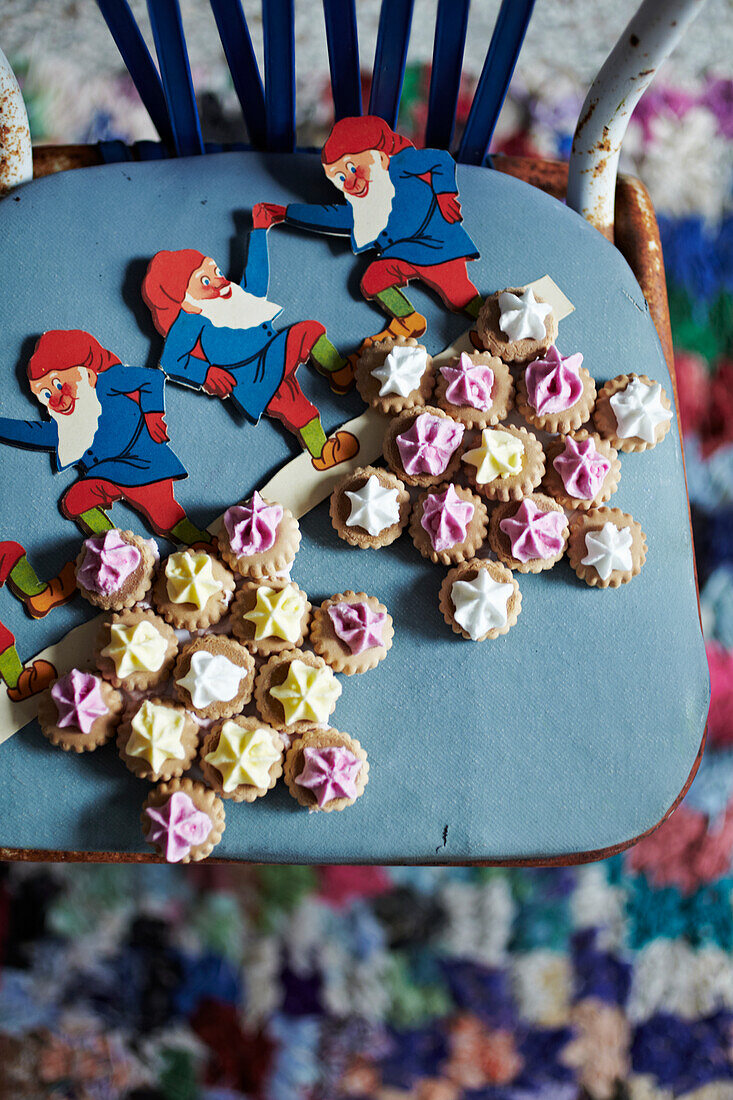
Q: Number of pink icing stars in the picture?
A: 12